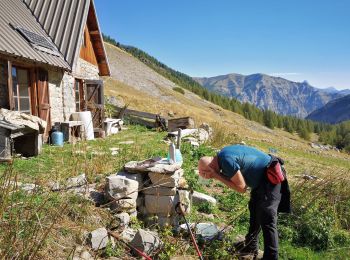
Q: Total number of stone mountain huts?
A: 1